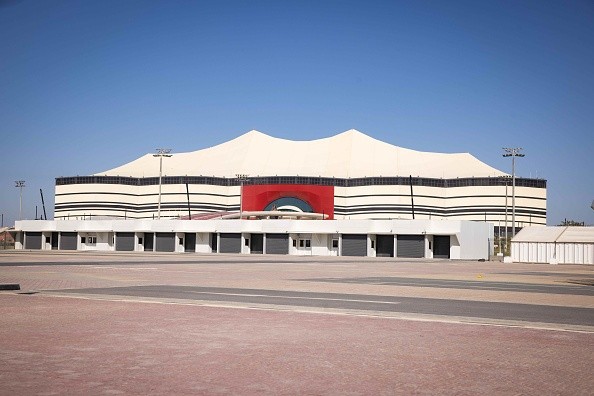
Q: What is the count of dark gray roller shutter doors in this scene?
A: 8